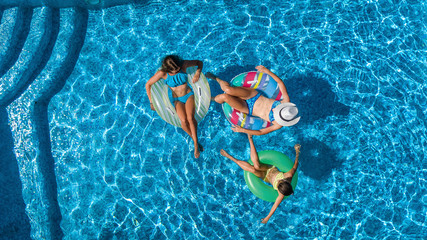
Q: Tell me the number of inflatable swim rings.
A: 3